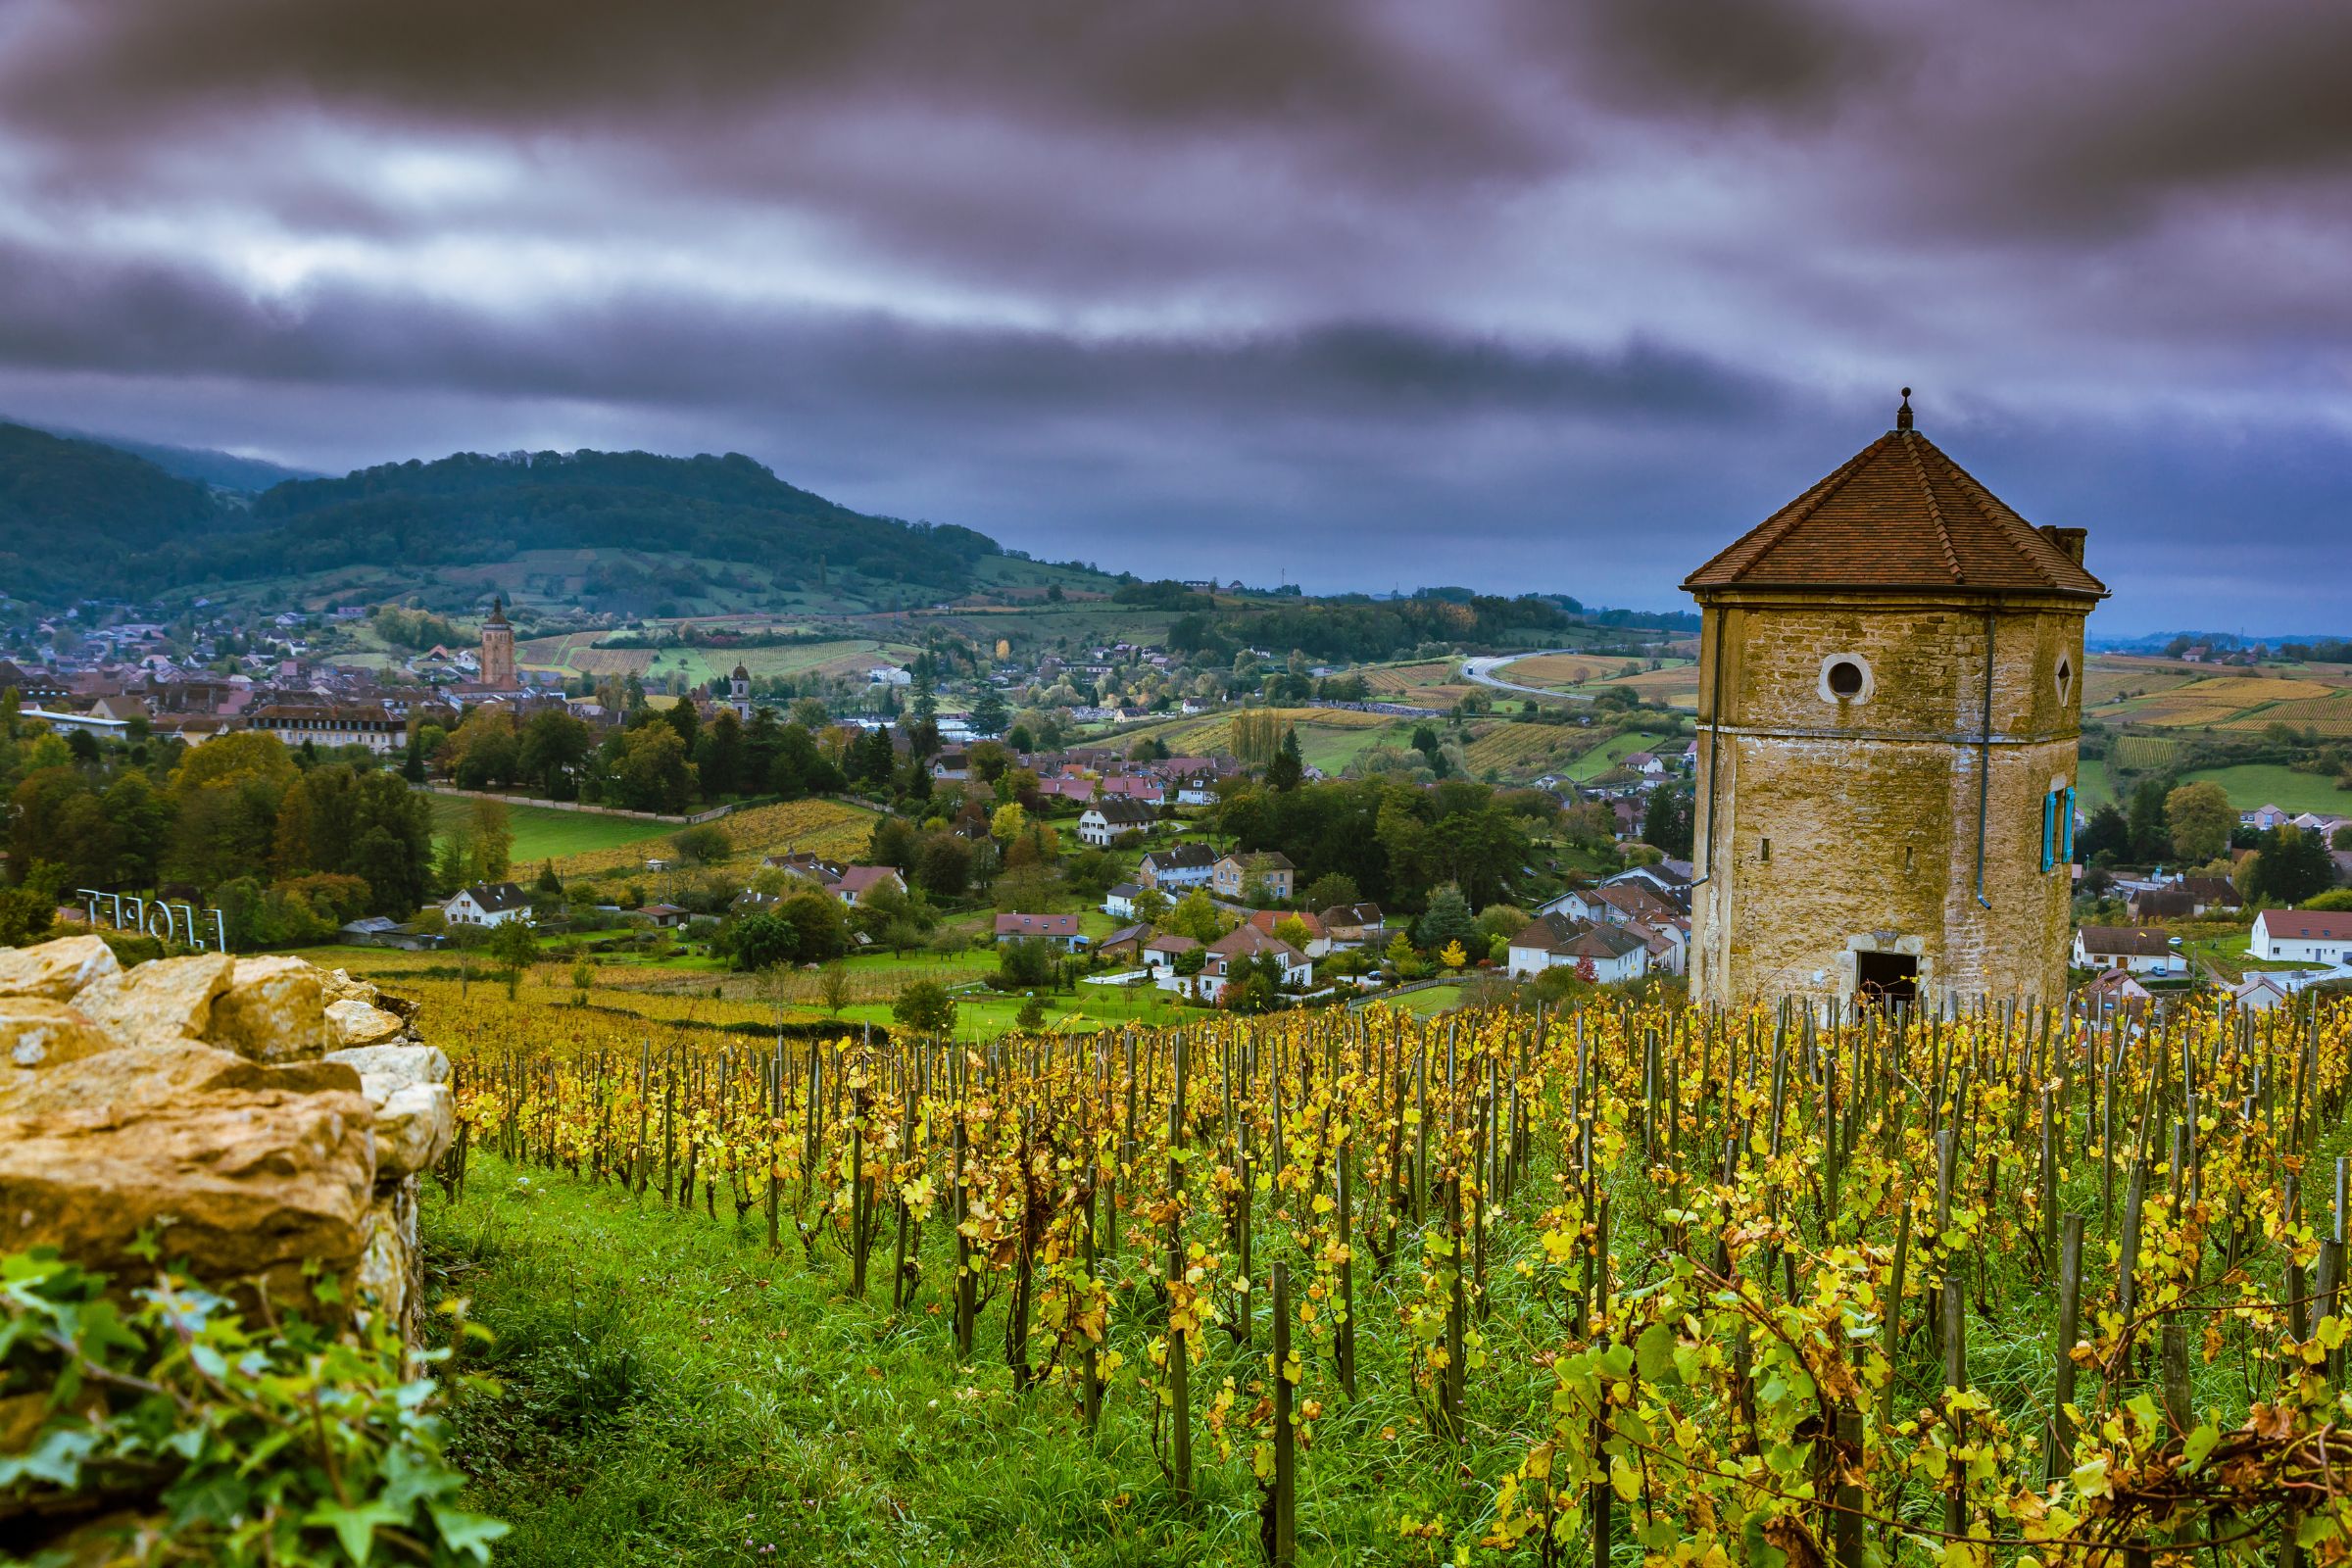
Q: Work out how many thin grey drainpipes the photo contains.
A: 2